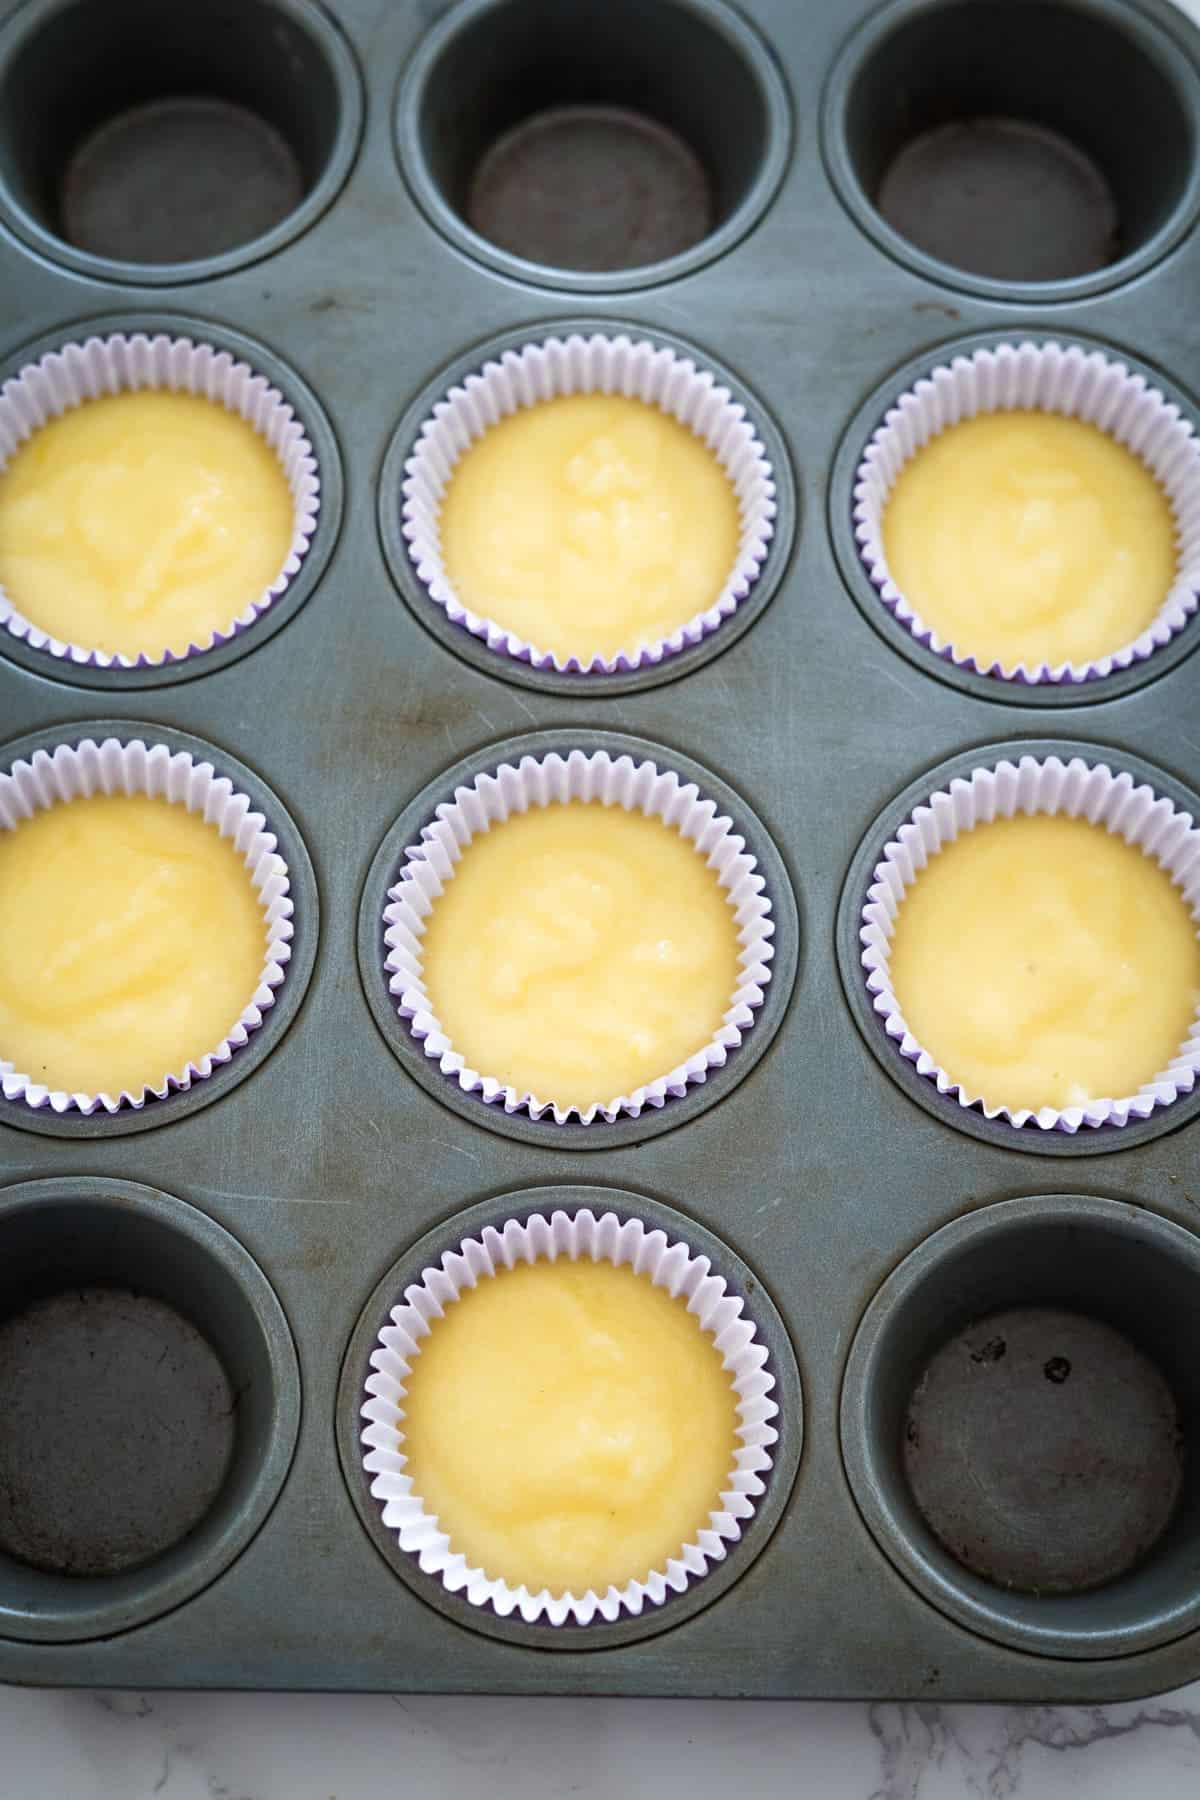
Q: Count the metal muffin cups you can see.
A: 12